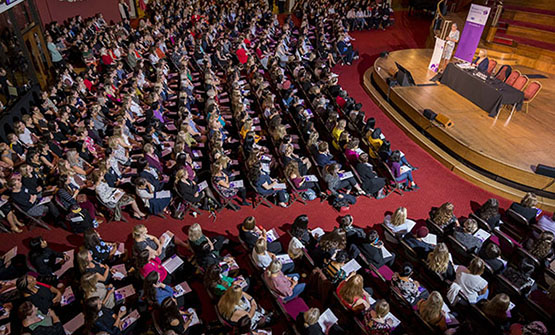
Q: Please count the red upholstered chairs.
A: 5